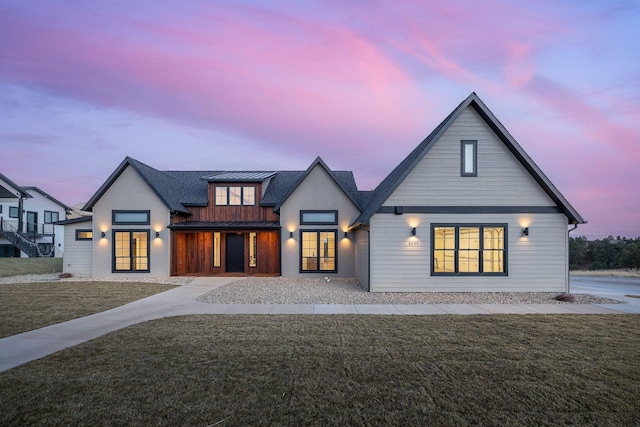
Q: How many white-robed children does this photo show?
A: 0